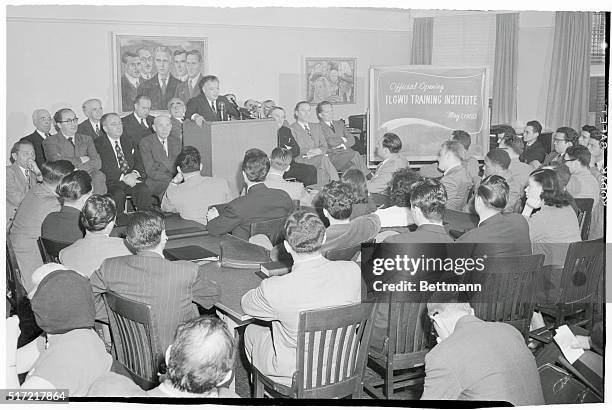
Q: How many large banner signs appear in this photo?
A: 1